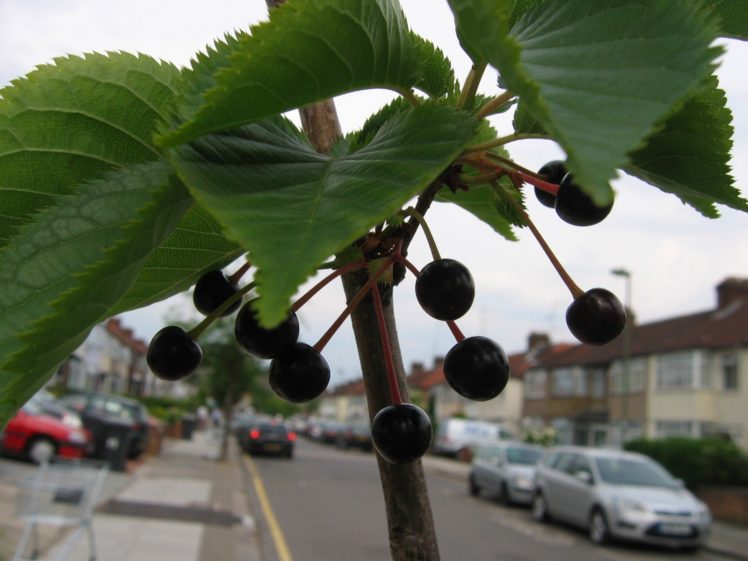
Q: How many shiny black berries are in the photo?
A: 10